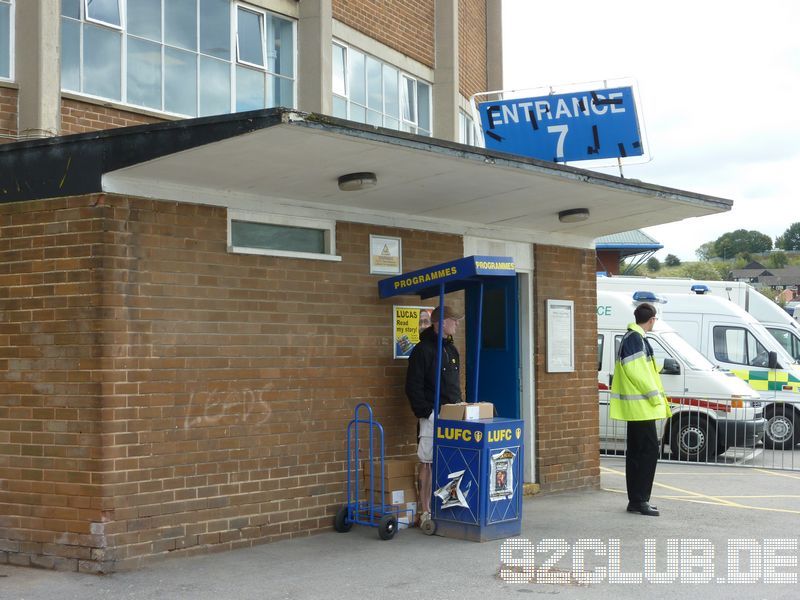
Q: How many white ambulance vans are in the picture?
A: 3